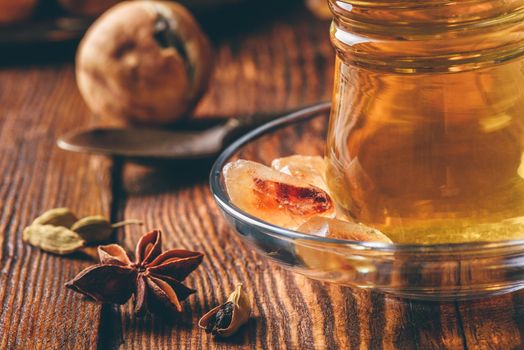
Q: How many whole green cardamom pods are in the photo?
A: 3